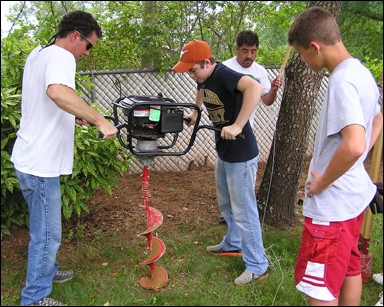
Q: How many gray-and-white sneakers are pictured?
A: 2